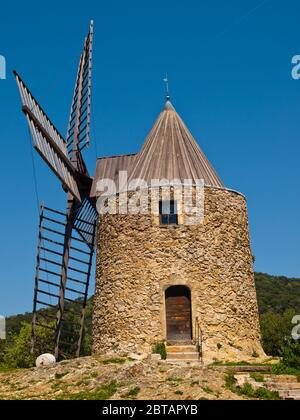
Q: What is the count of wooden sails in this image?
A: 4